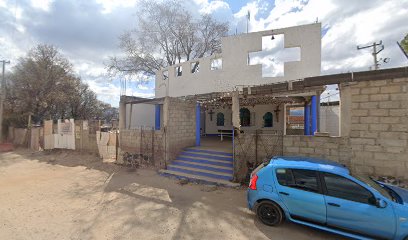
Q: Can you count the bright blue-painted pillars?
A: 4